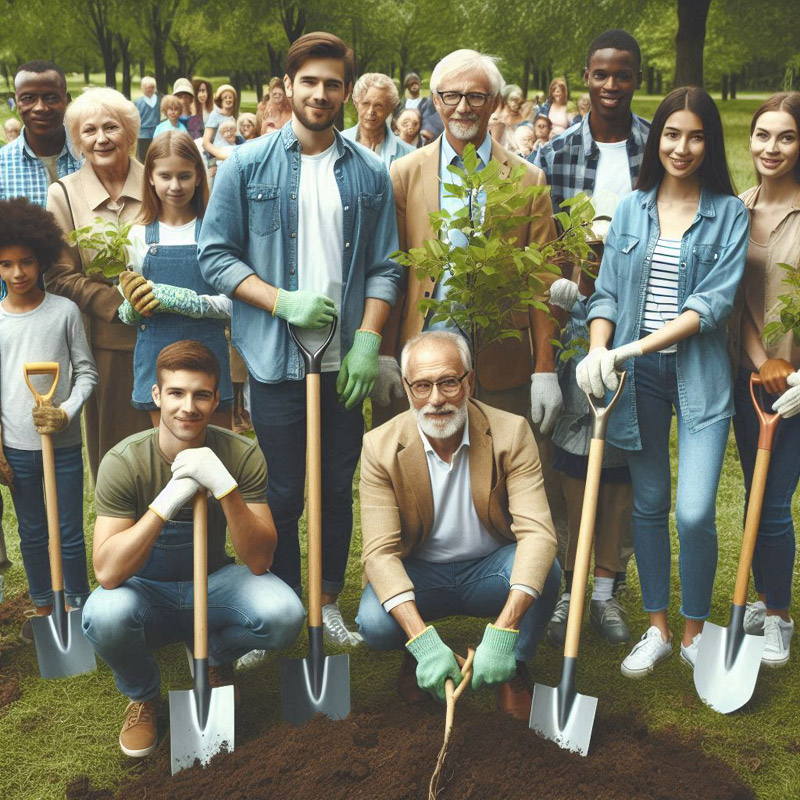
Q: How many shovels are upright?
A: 5